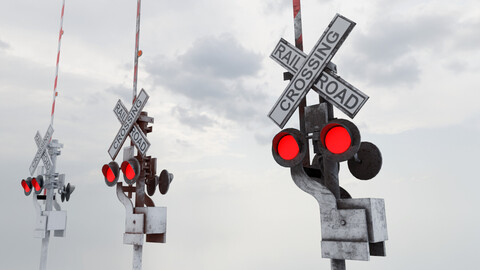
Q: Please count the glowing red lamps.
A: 6